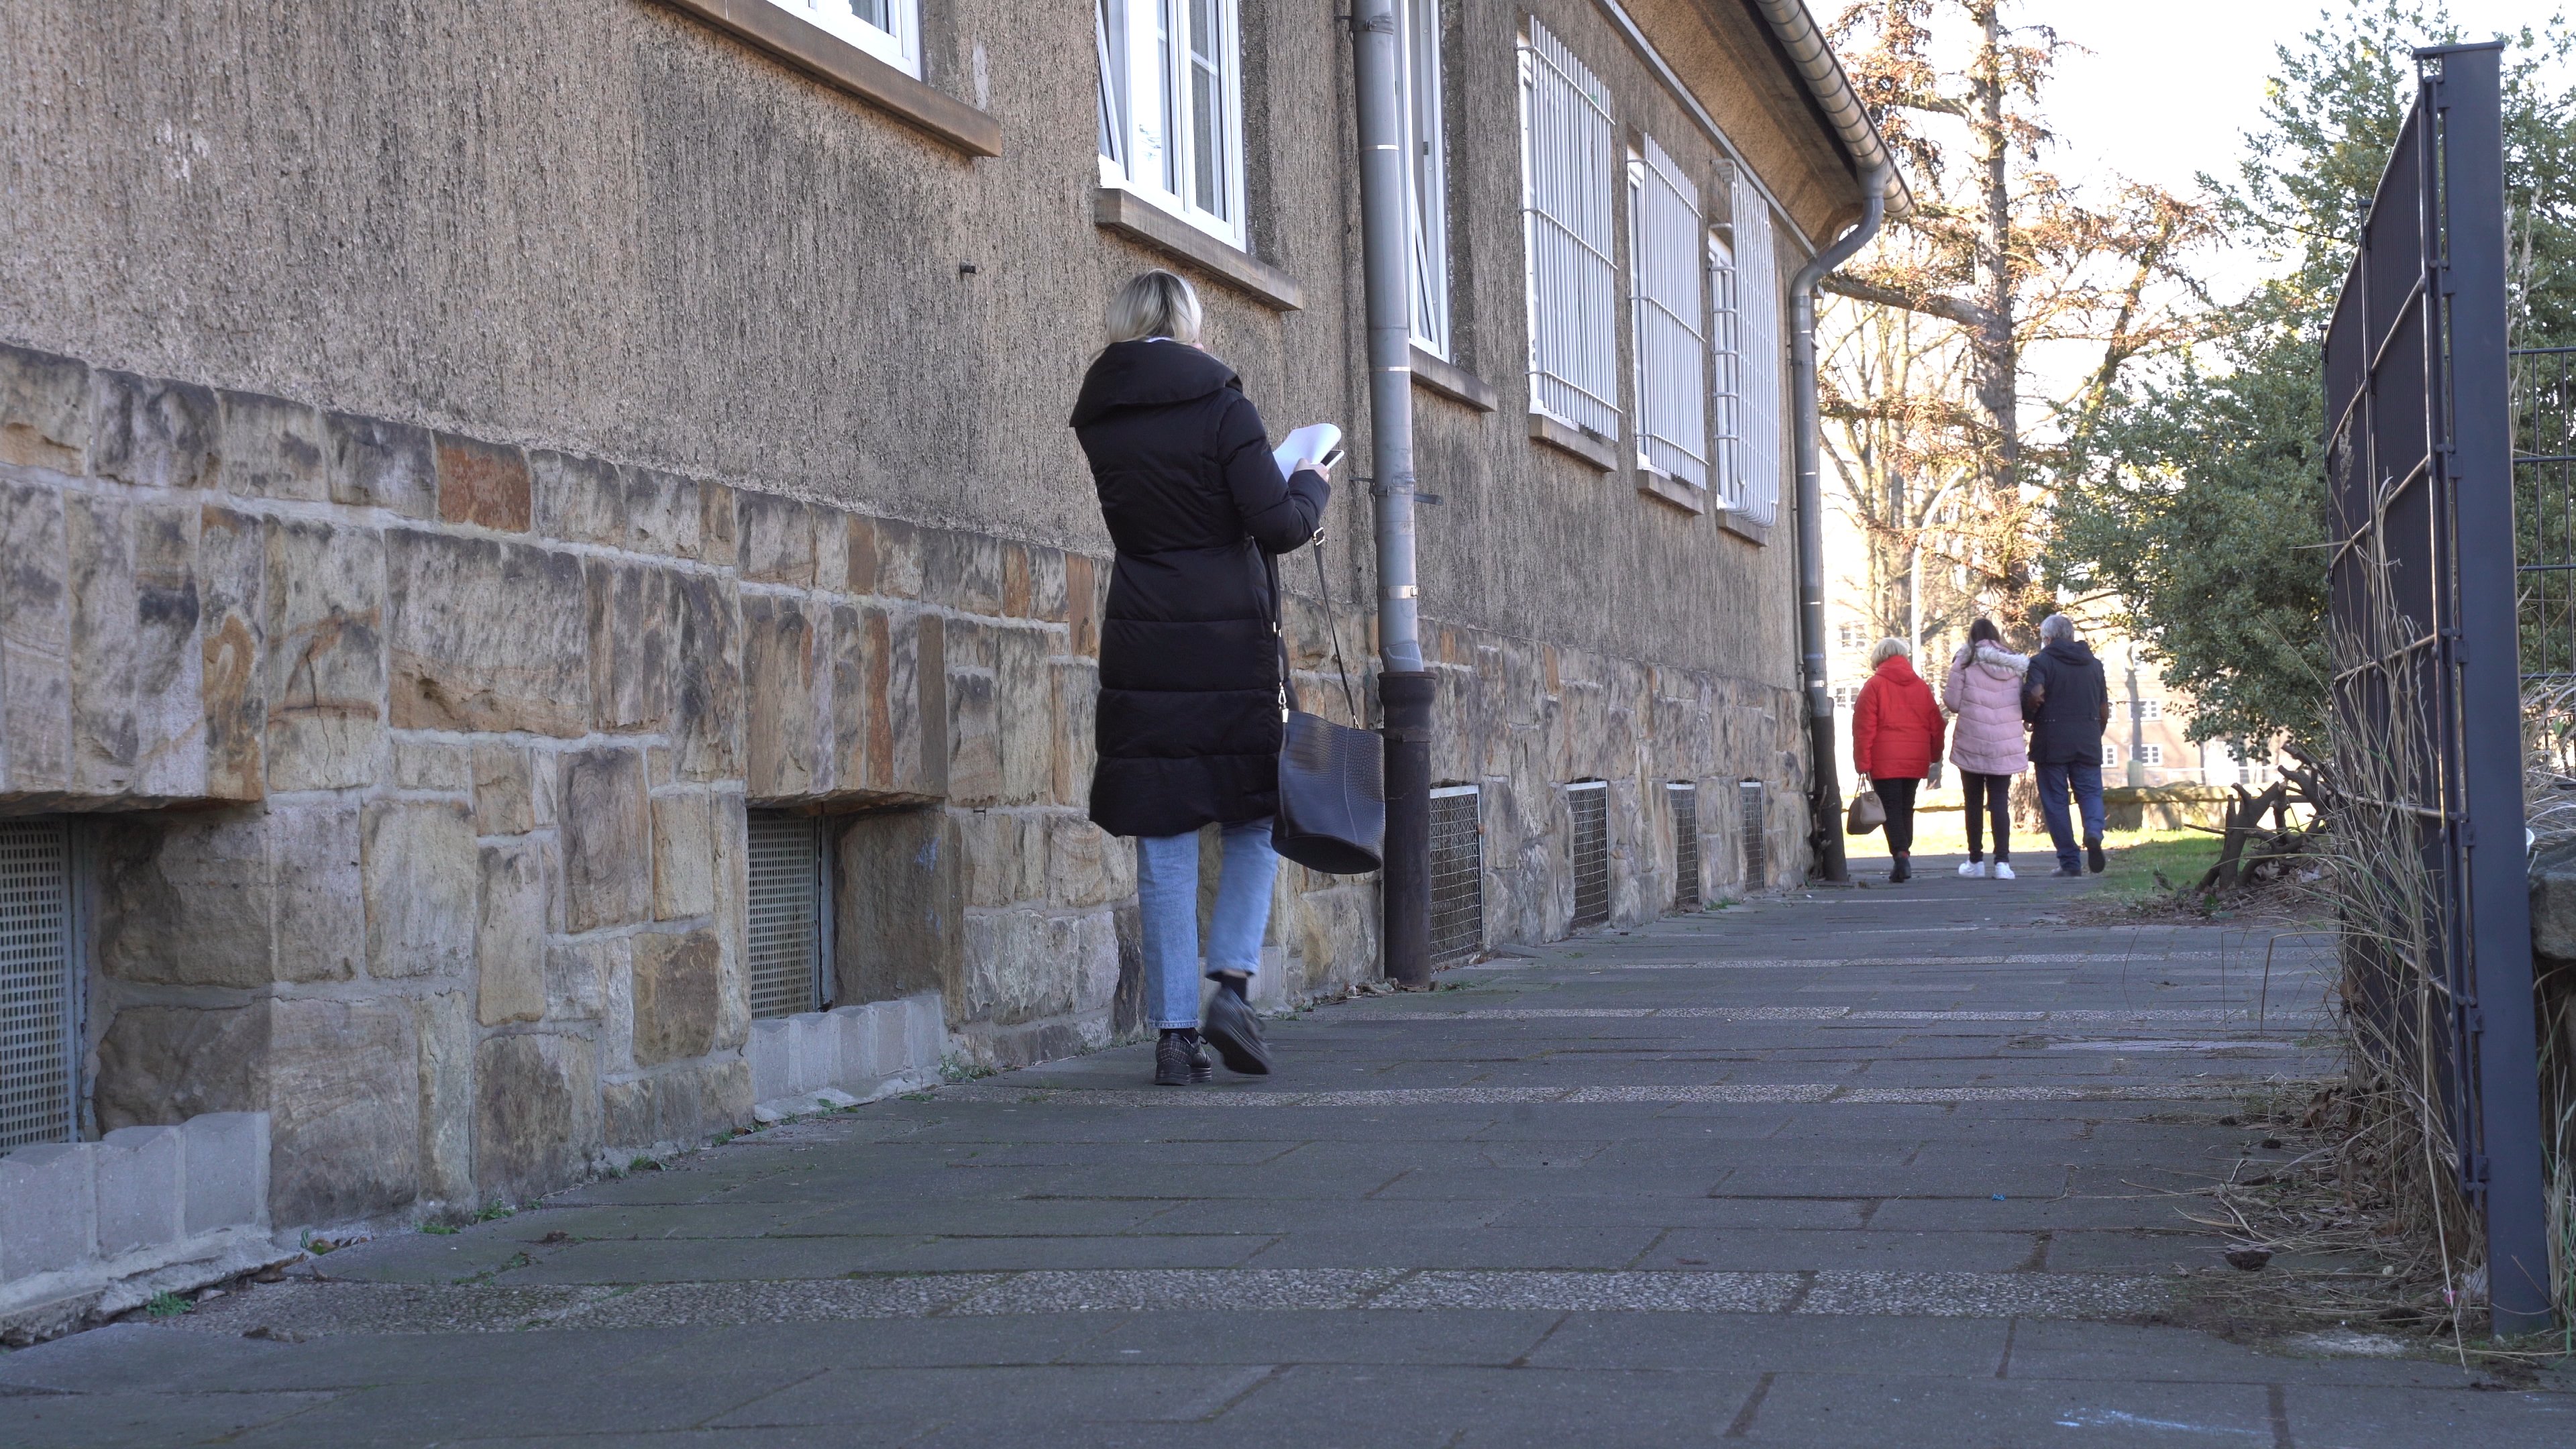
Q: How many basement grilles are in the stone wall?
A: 6